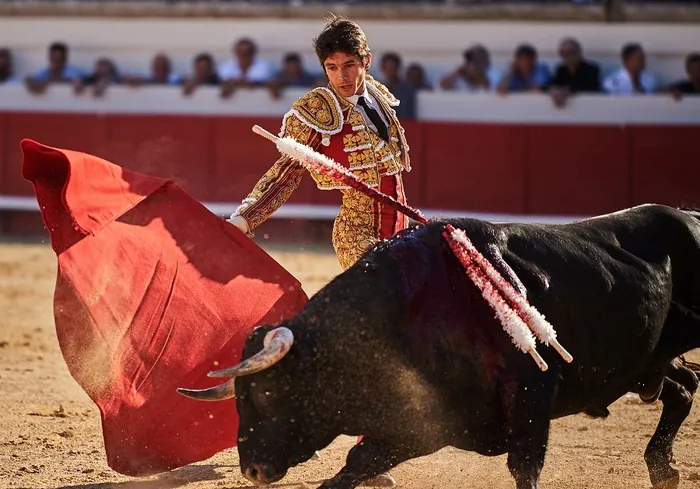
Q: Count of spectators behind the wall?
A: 14